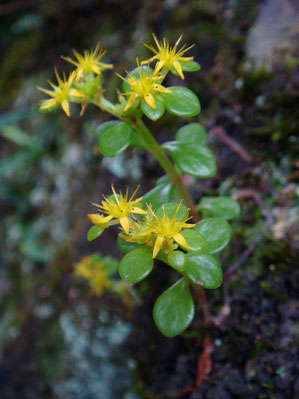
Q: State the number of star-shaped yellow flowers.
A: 6